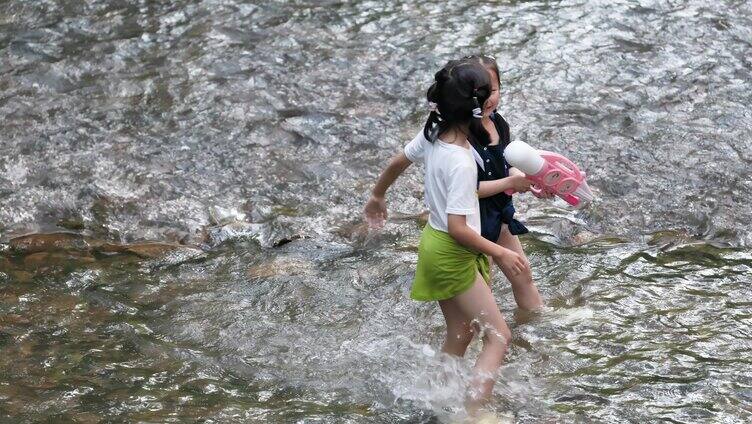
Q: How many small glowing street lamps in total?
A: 0